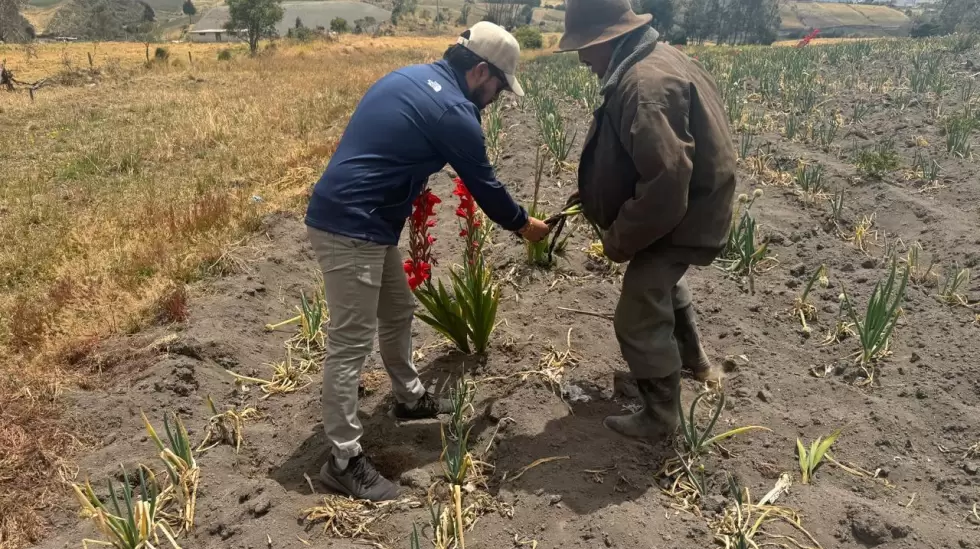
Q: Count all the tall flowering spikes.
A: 2